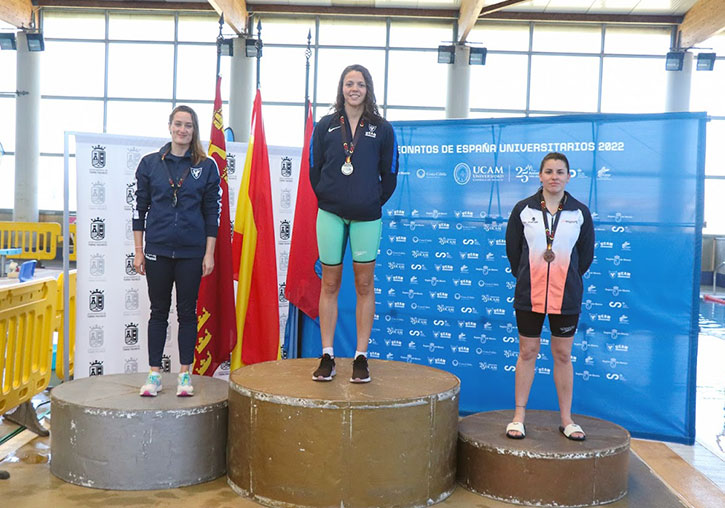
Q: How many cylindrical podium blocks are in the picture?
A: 3